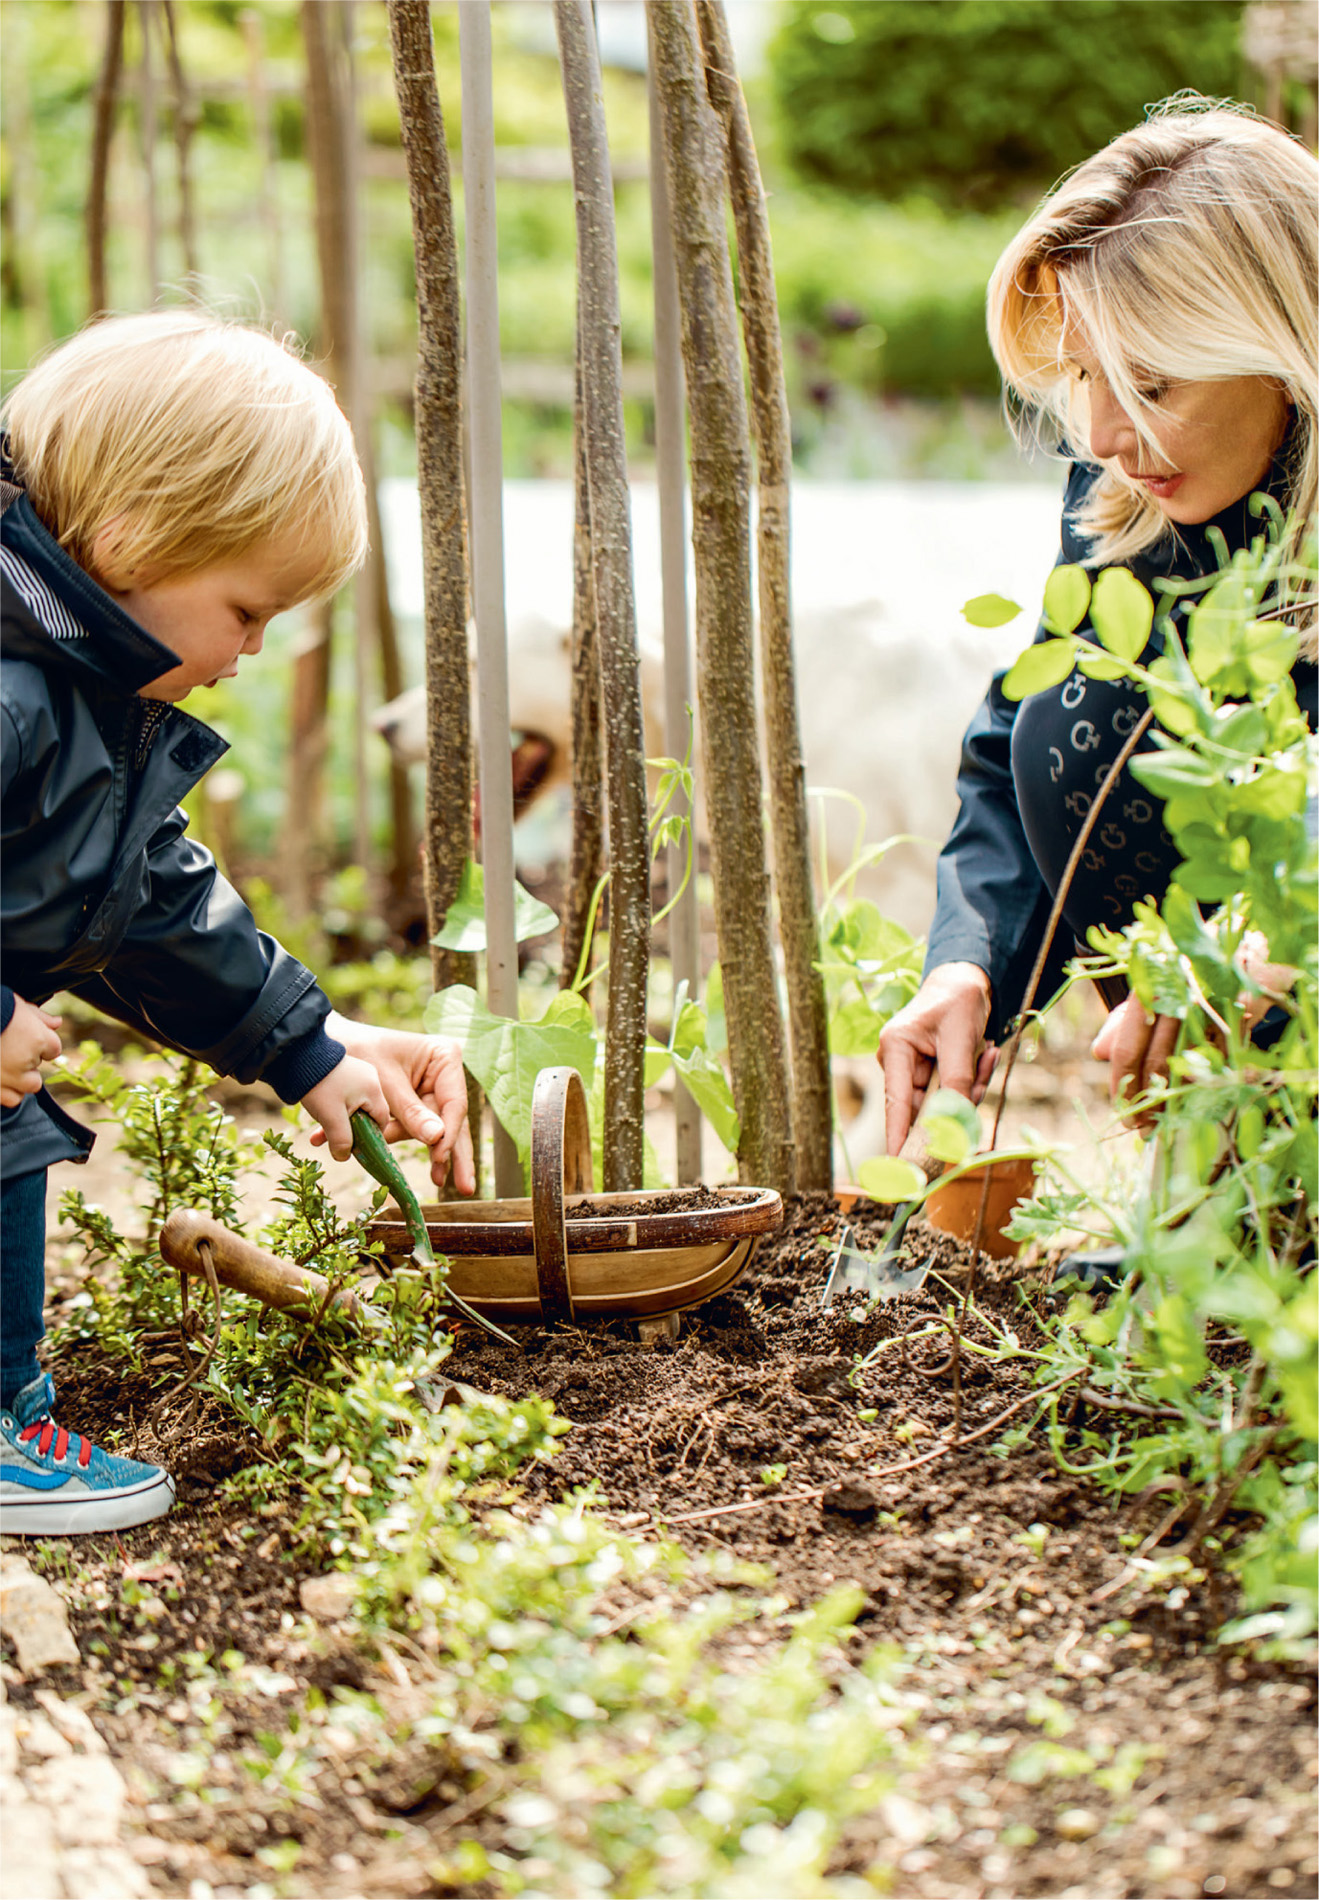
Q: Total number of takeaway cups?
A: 0